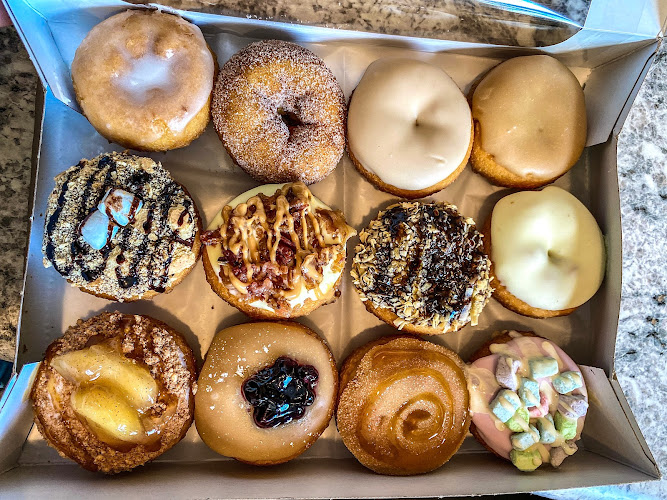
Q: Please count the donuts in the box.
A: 12